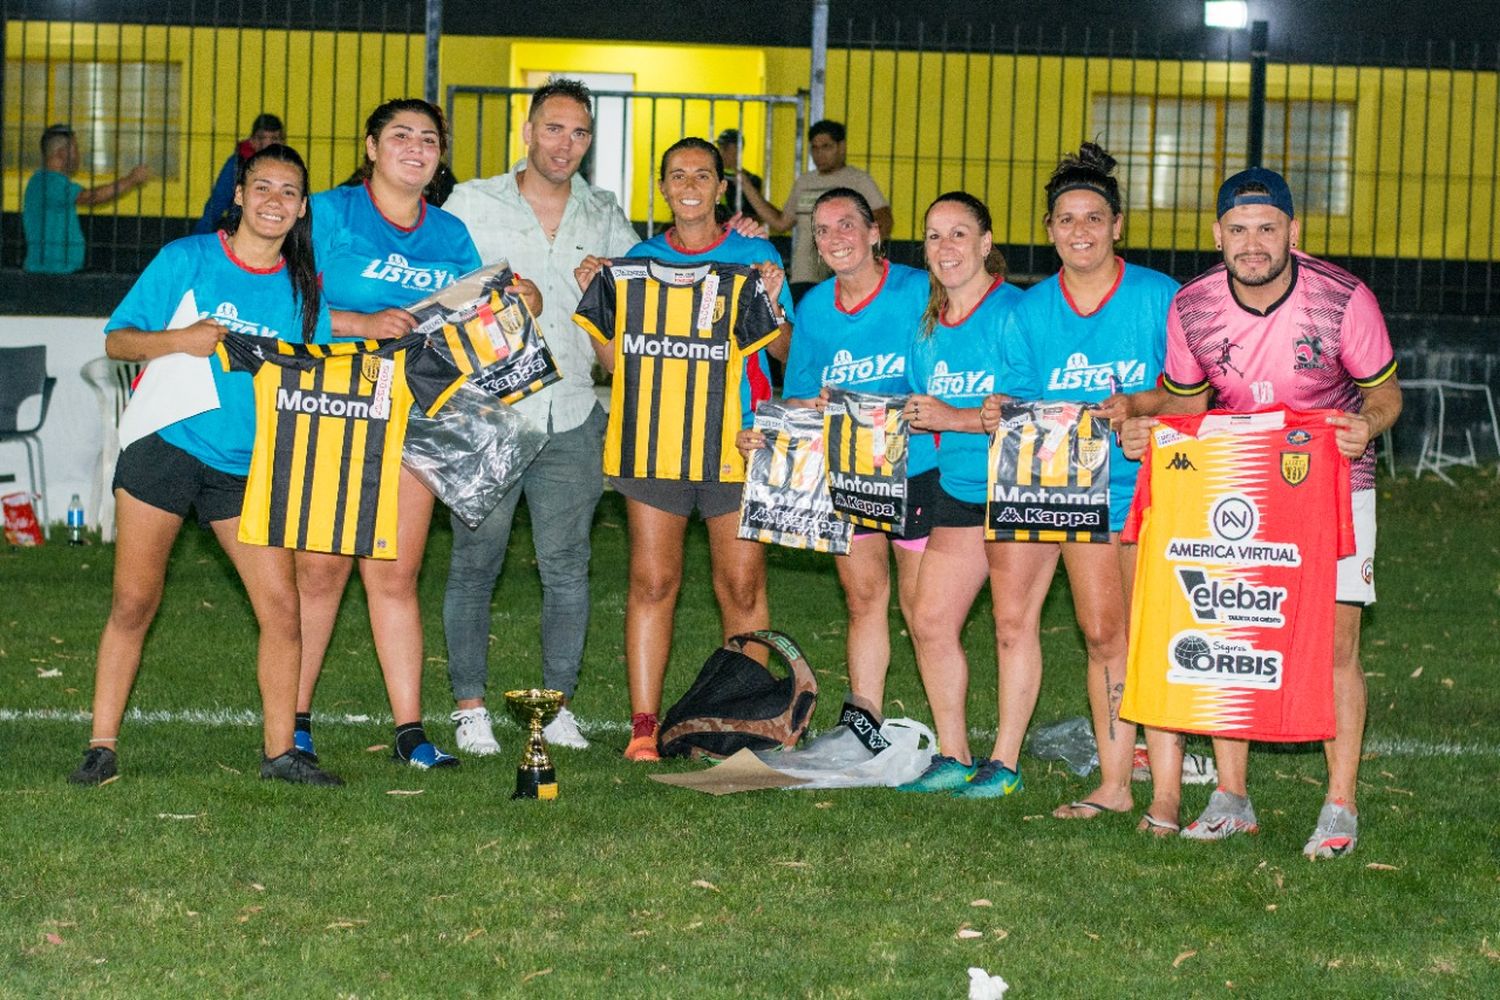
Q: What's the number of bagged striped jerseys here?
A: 4